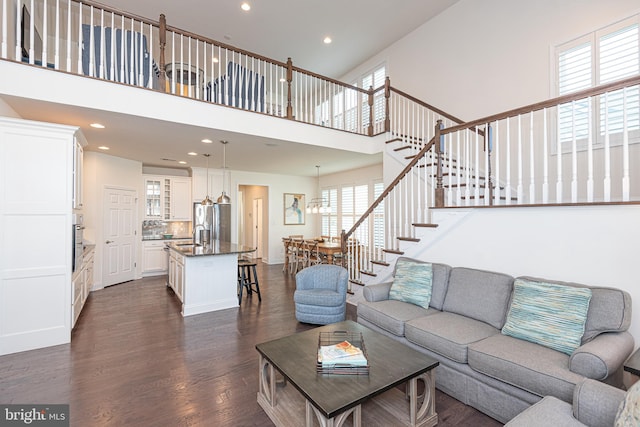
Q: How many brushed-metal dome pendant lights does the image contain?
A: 2